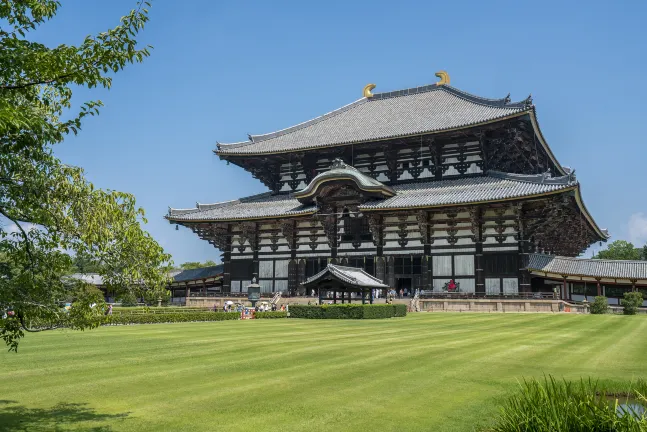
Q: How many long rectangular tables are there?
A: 0